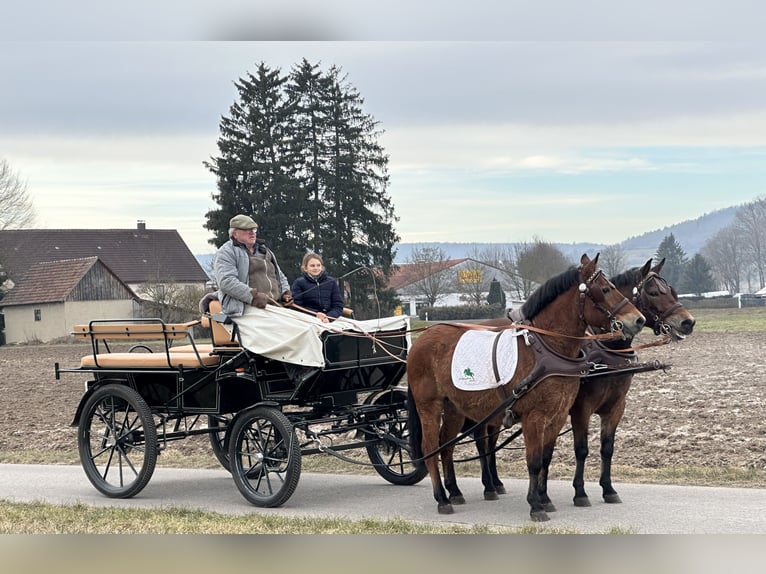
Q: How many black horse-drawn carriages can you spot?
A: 1